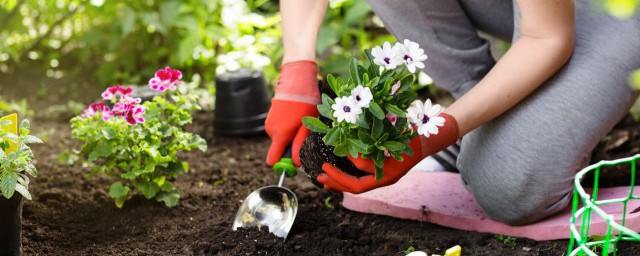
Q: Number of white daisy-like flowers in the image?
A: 5